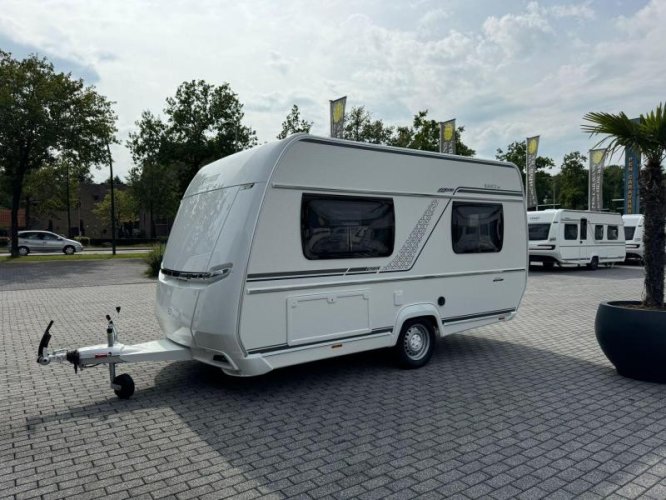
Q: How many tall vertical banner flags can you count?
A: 4